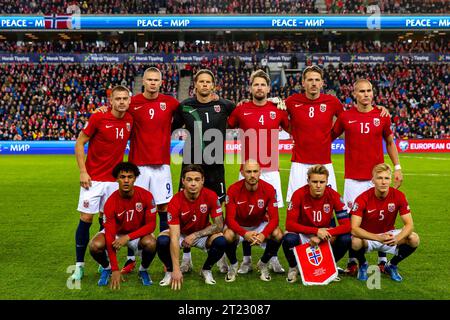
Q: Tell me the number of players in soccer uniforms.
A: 11